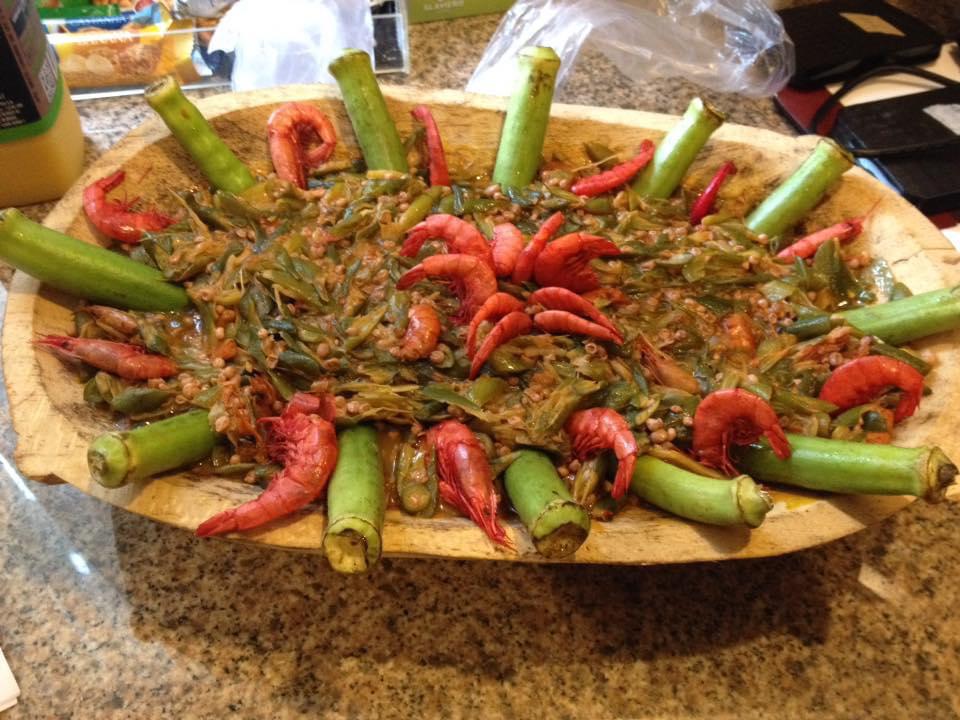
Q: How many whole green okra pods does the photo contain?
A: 12